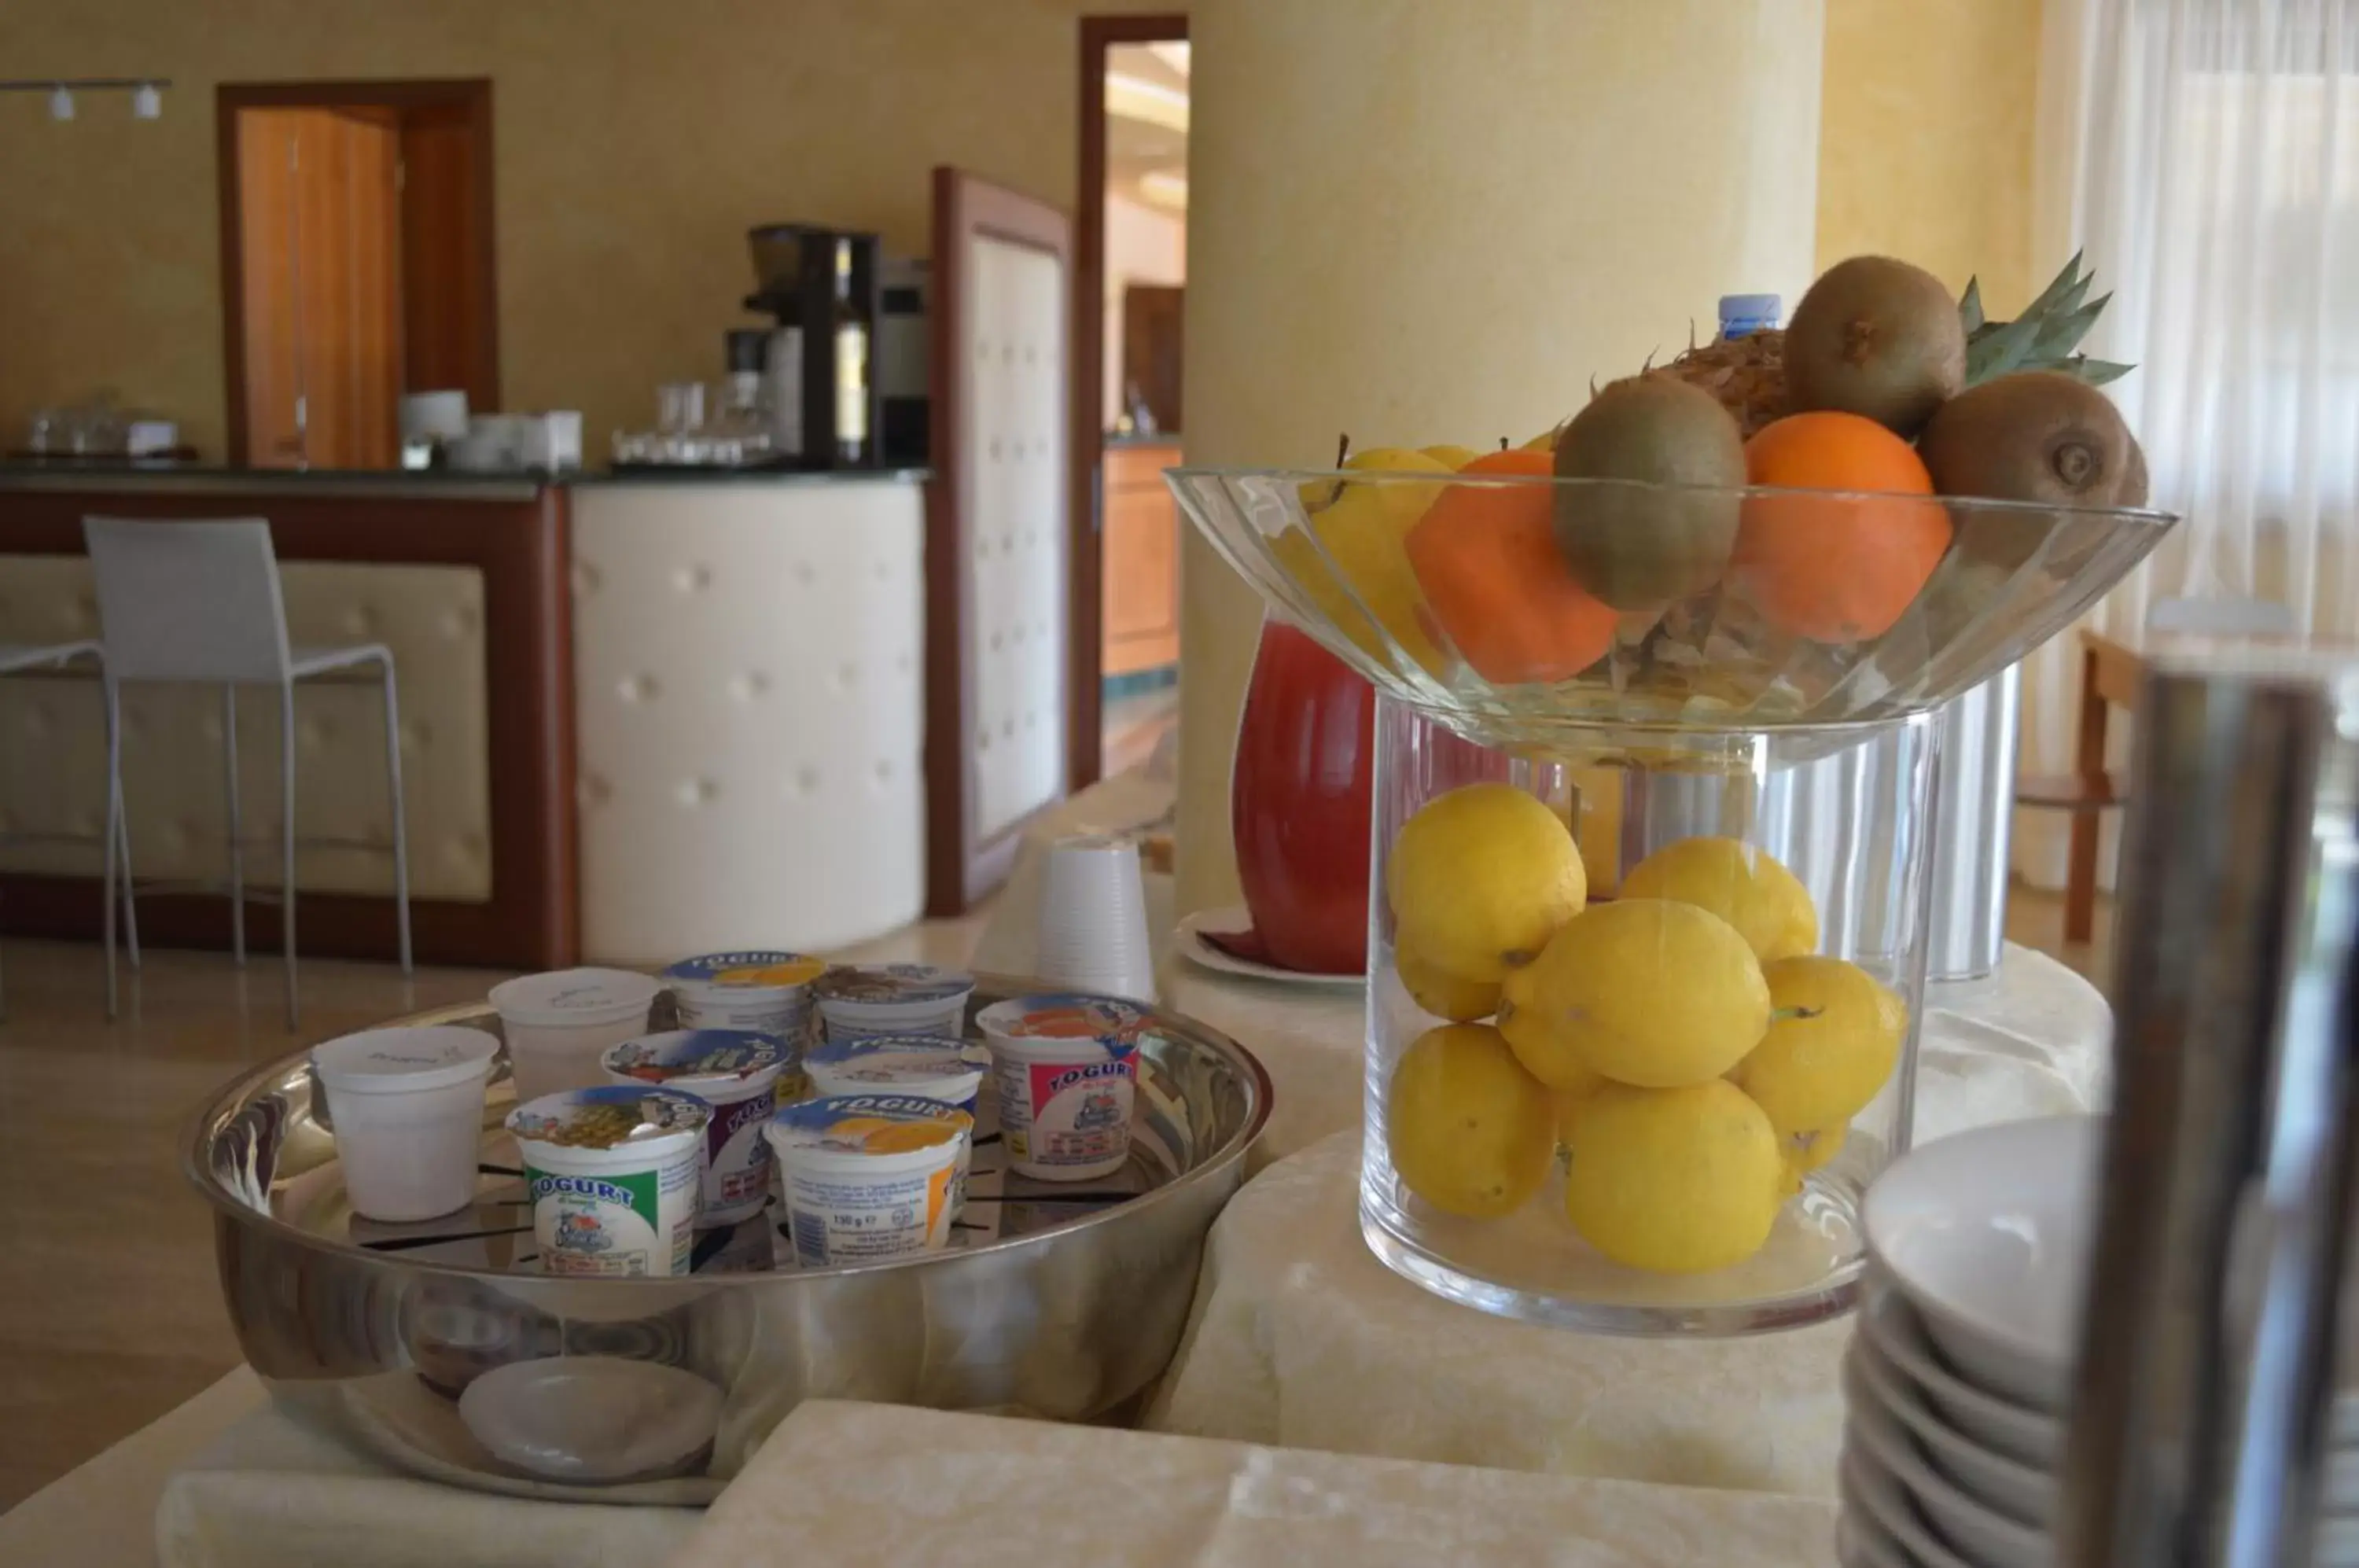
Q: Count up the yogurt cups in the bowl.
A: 9